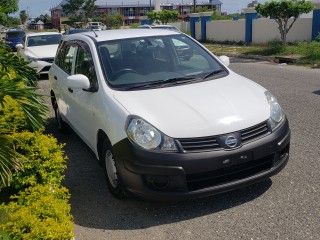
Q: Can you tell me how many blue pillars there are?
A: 4